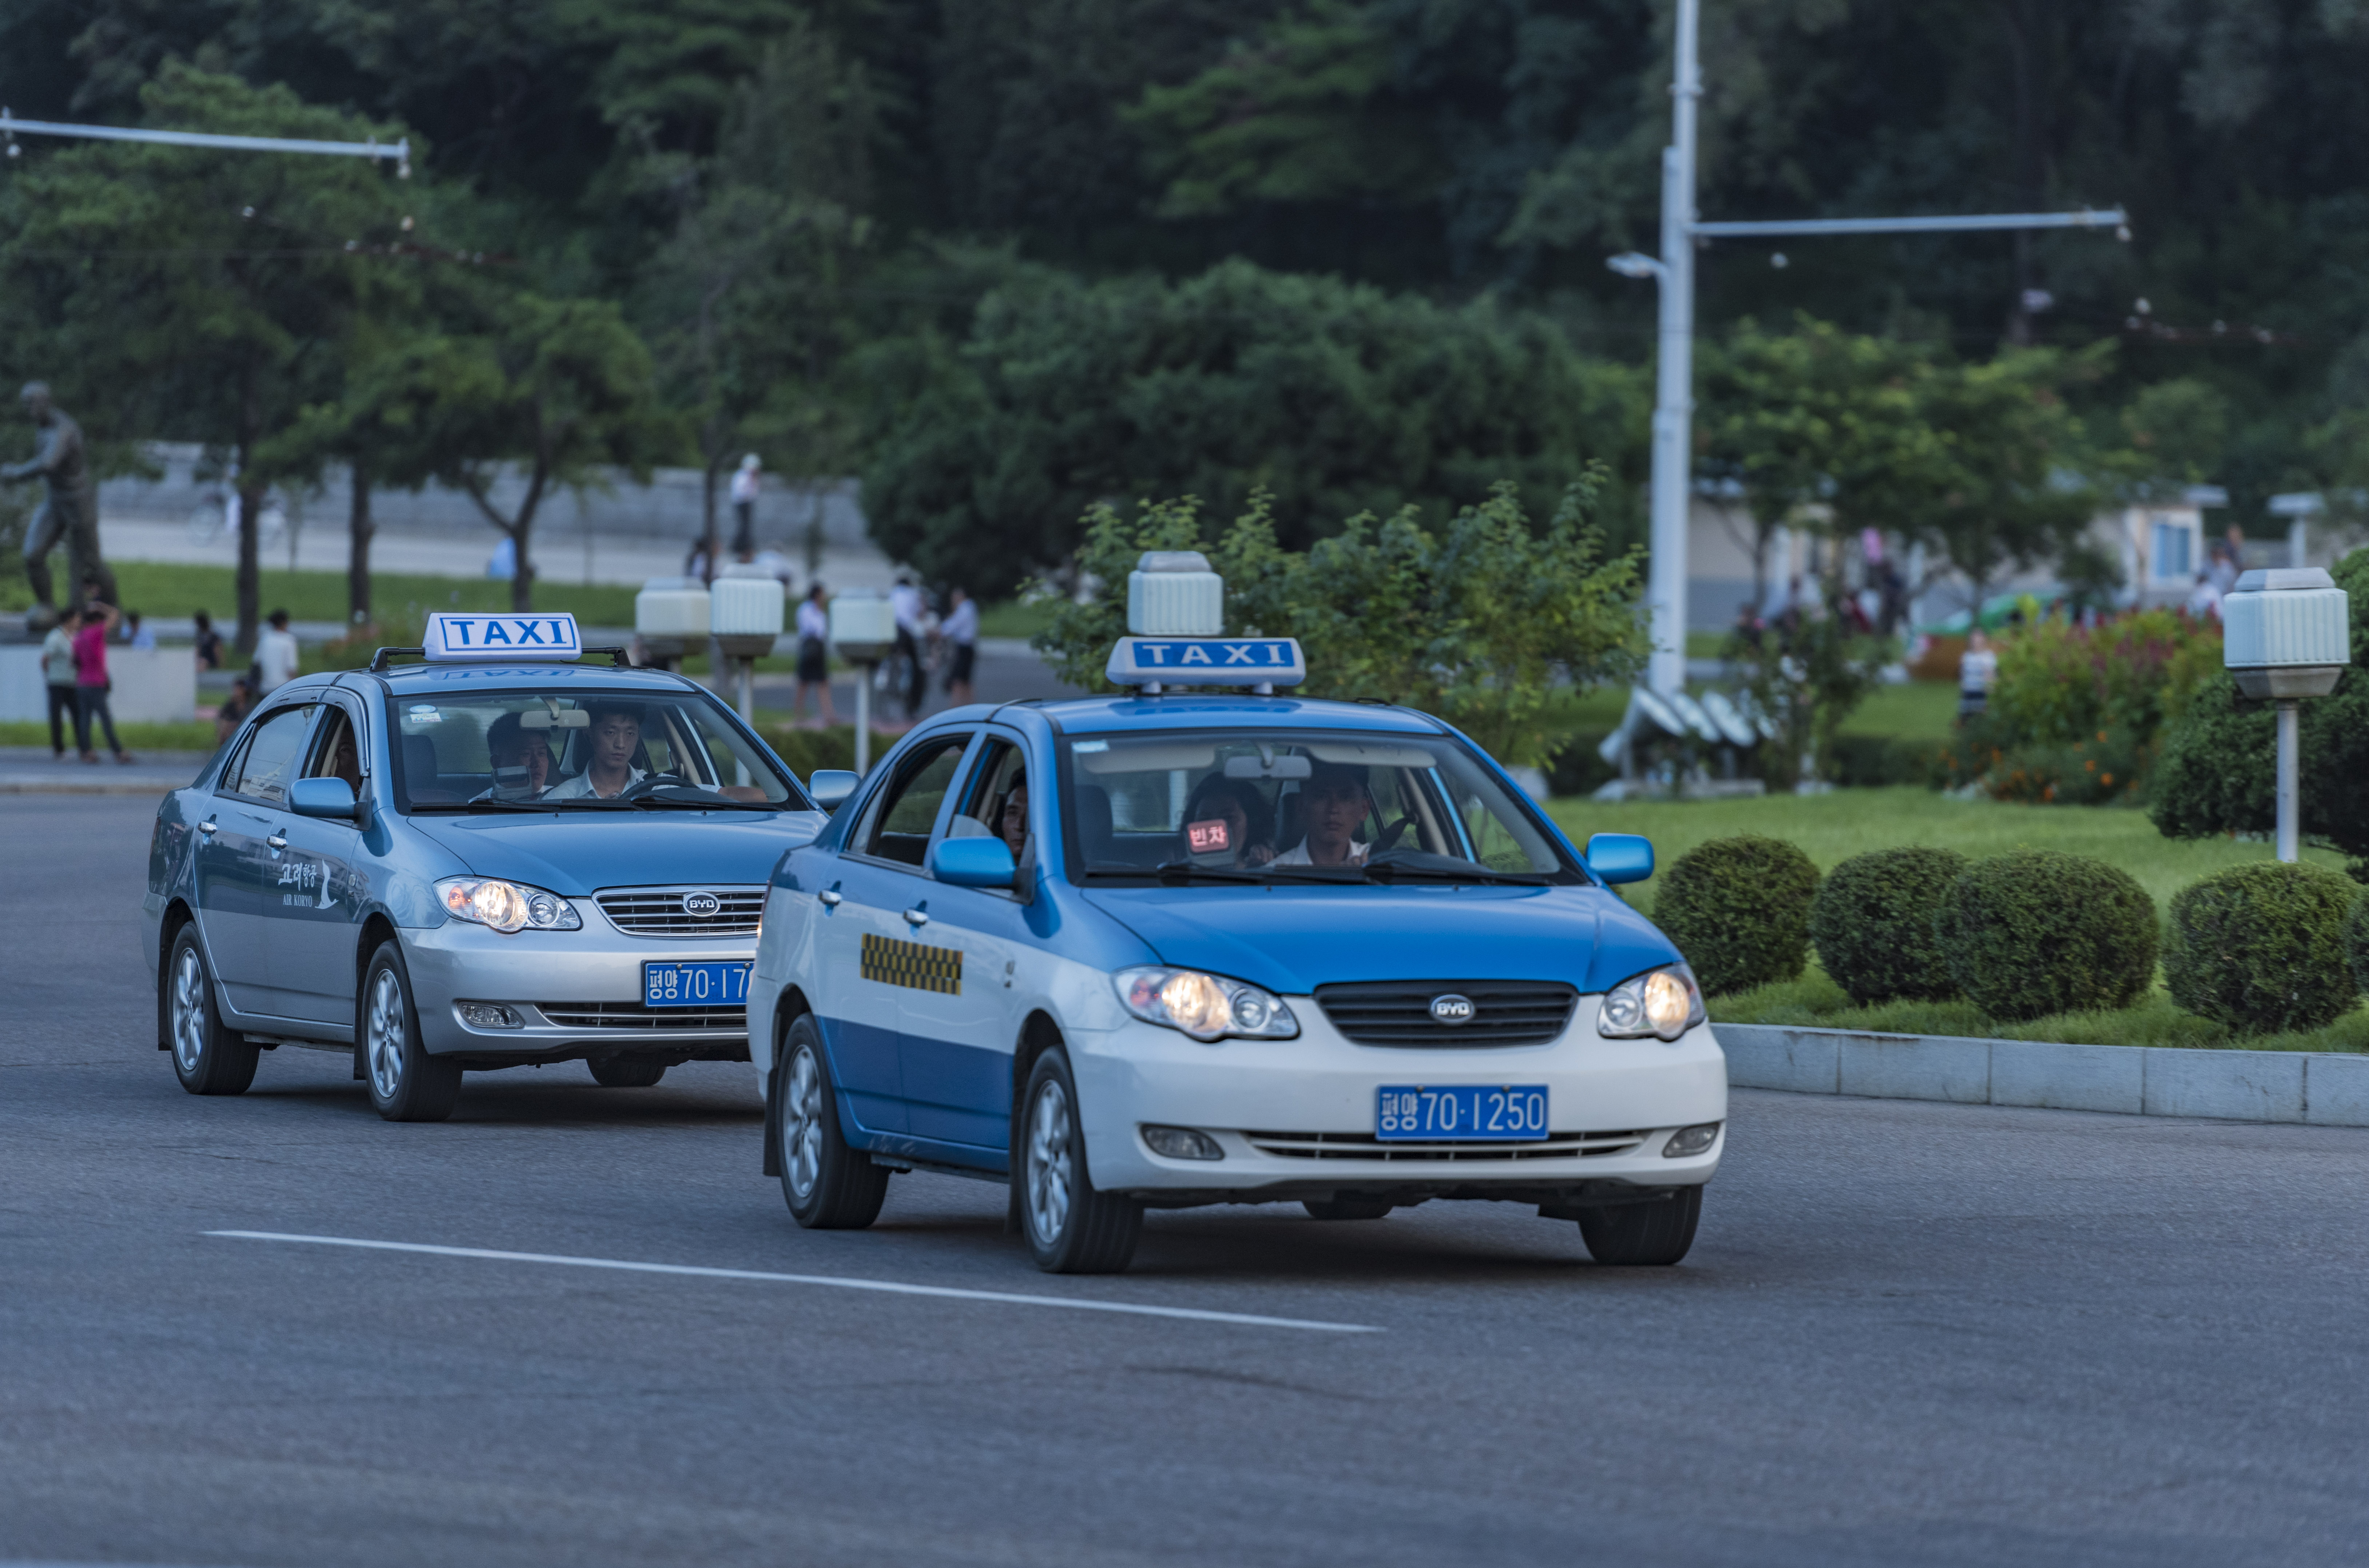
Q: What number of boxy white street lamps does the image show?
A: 5